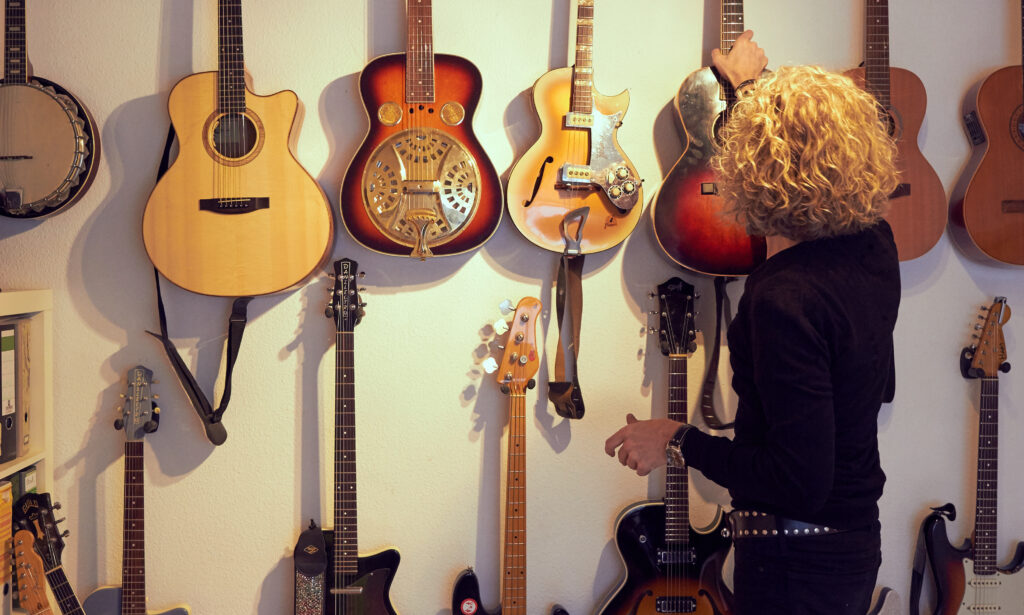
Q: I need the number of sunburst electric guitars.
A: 2